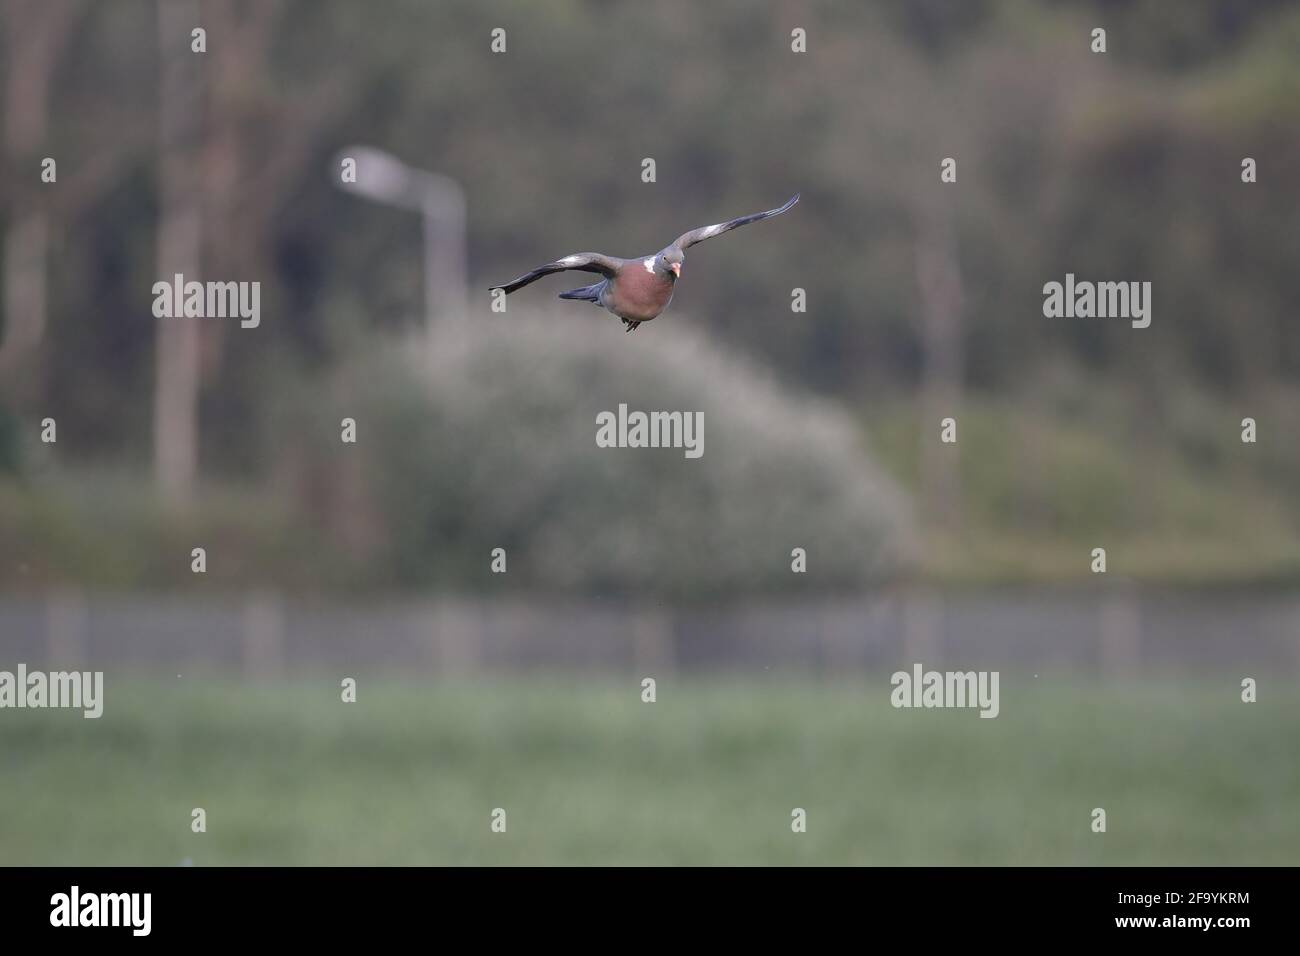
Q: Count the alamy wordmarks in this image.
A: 6